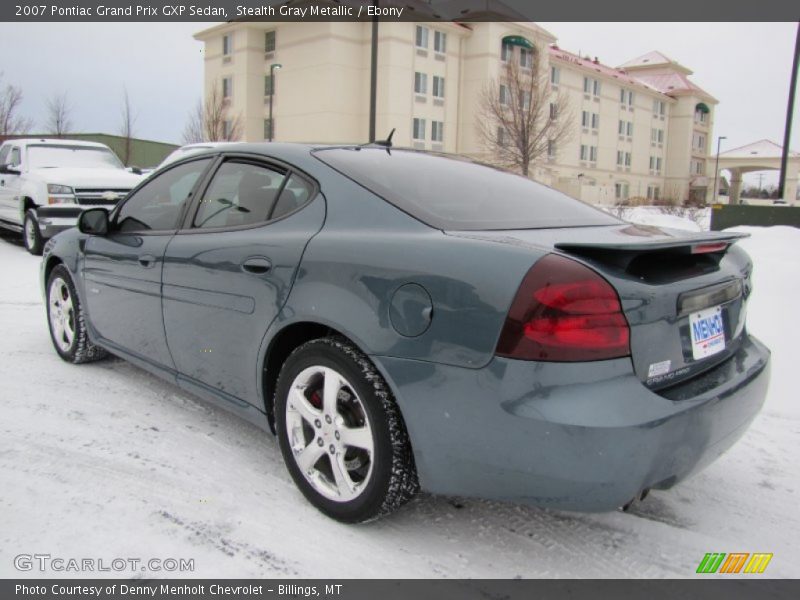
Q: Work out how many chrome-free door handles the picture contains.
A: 2